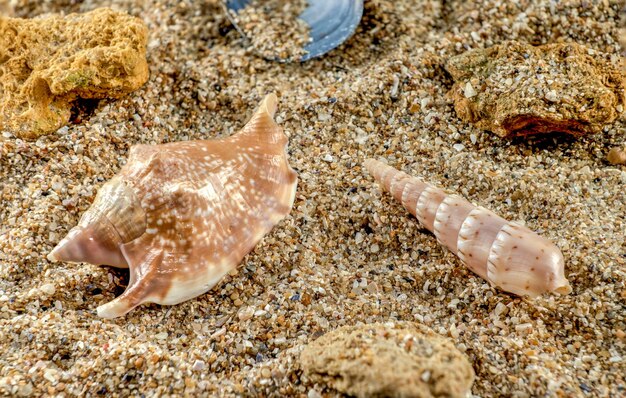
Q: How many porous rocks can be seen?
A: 3